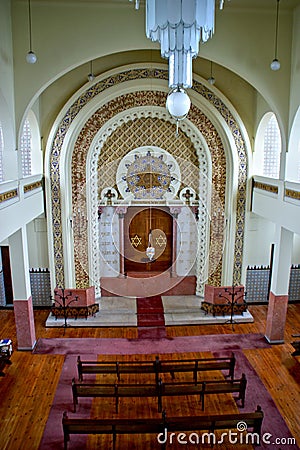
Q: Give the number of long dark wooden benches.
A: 3